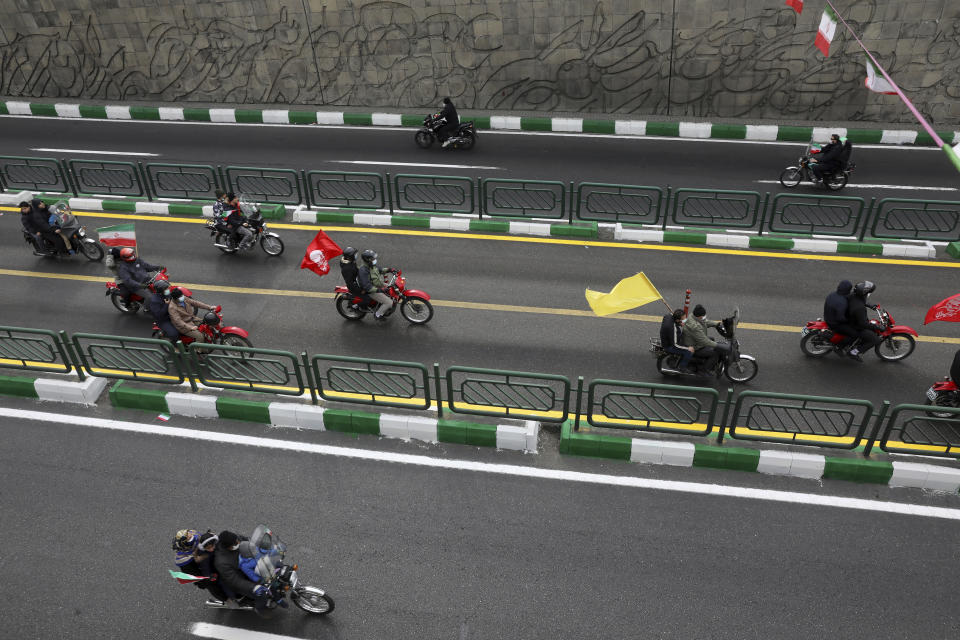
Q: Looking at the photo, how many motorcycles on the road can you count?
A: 11